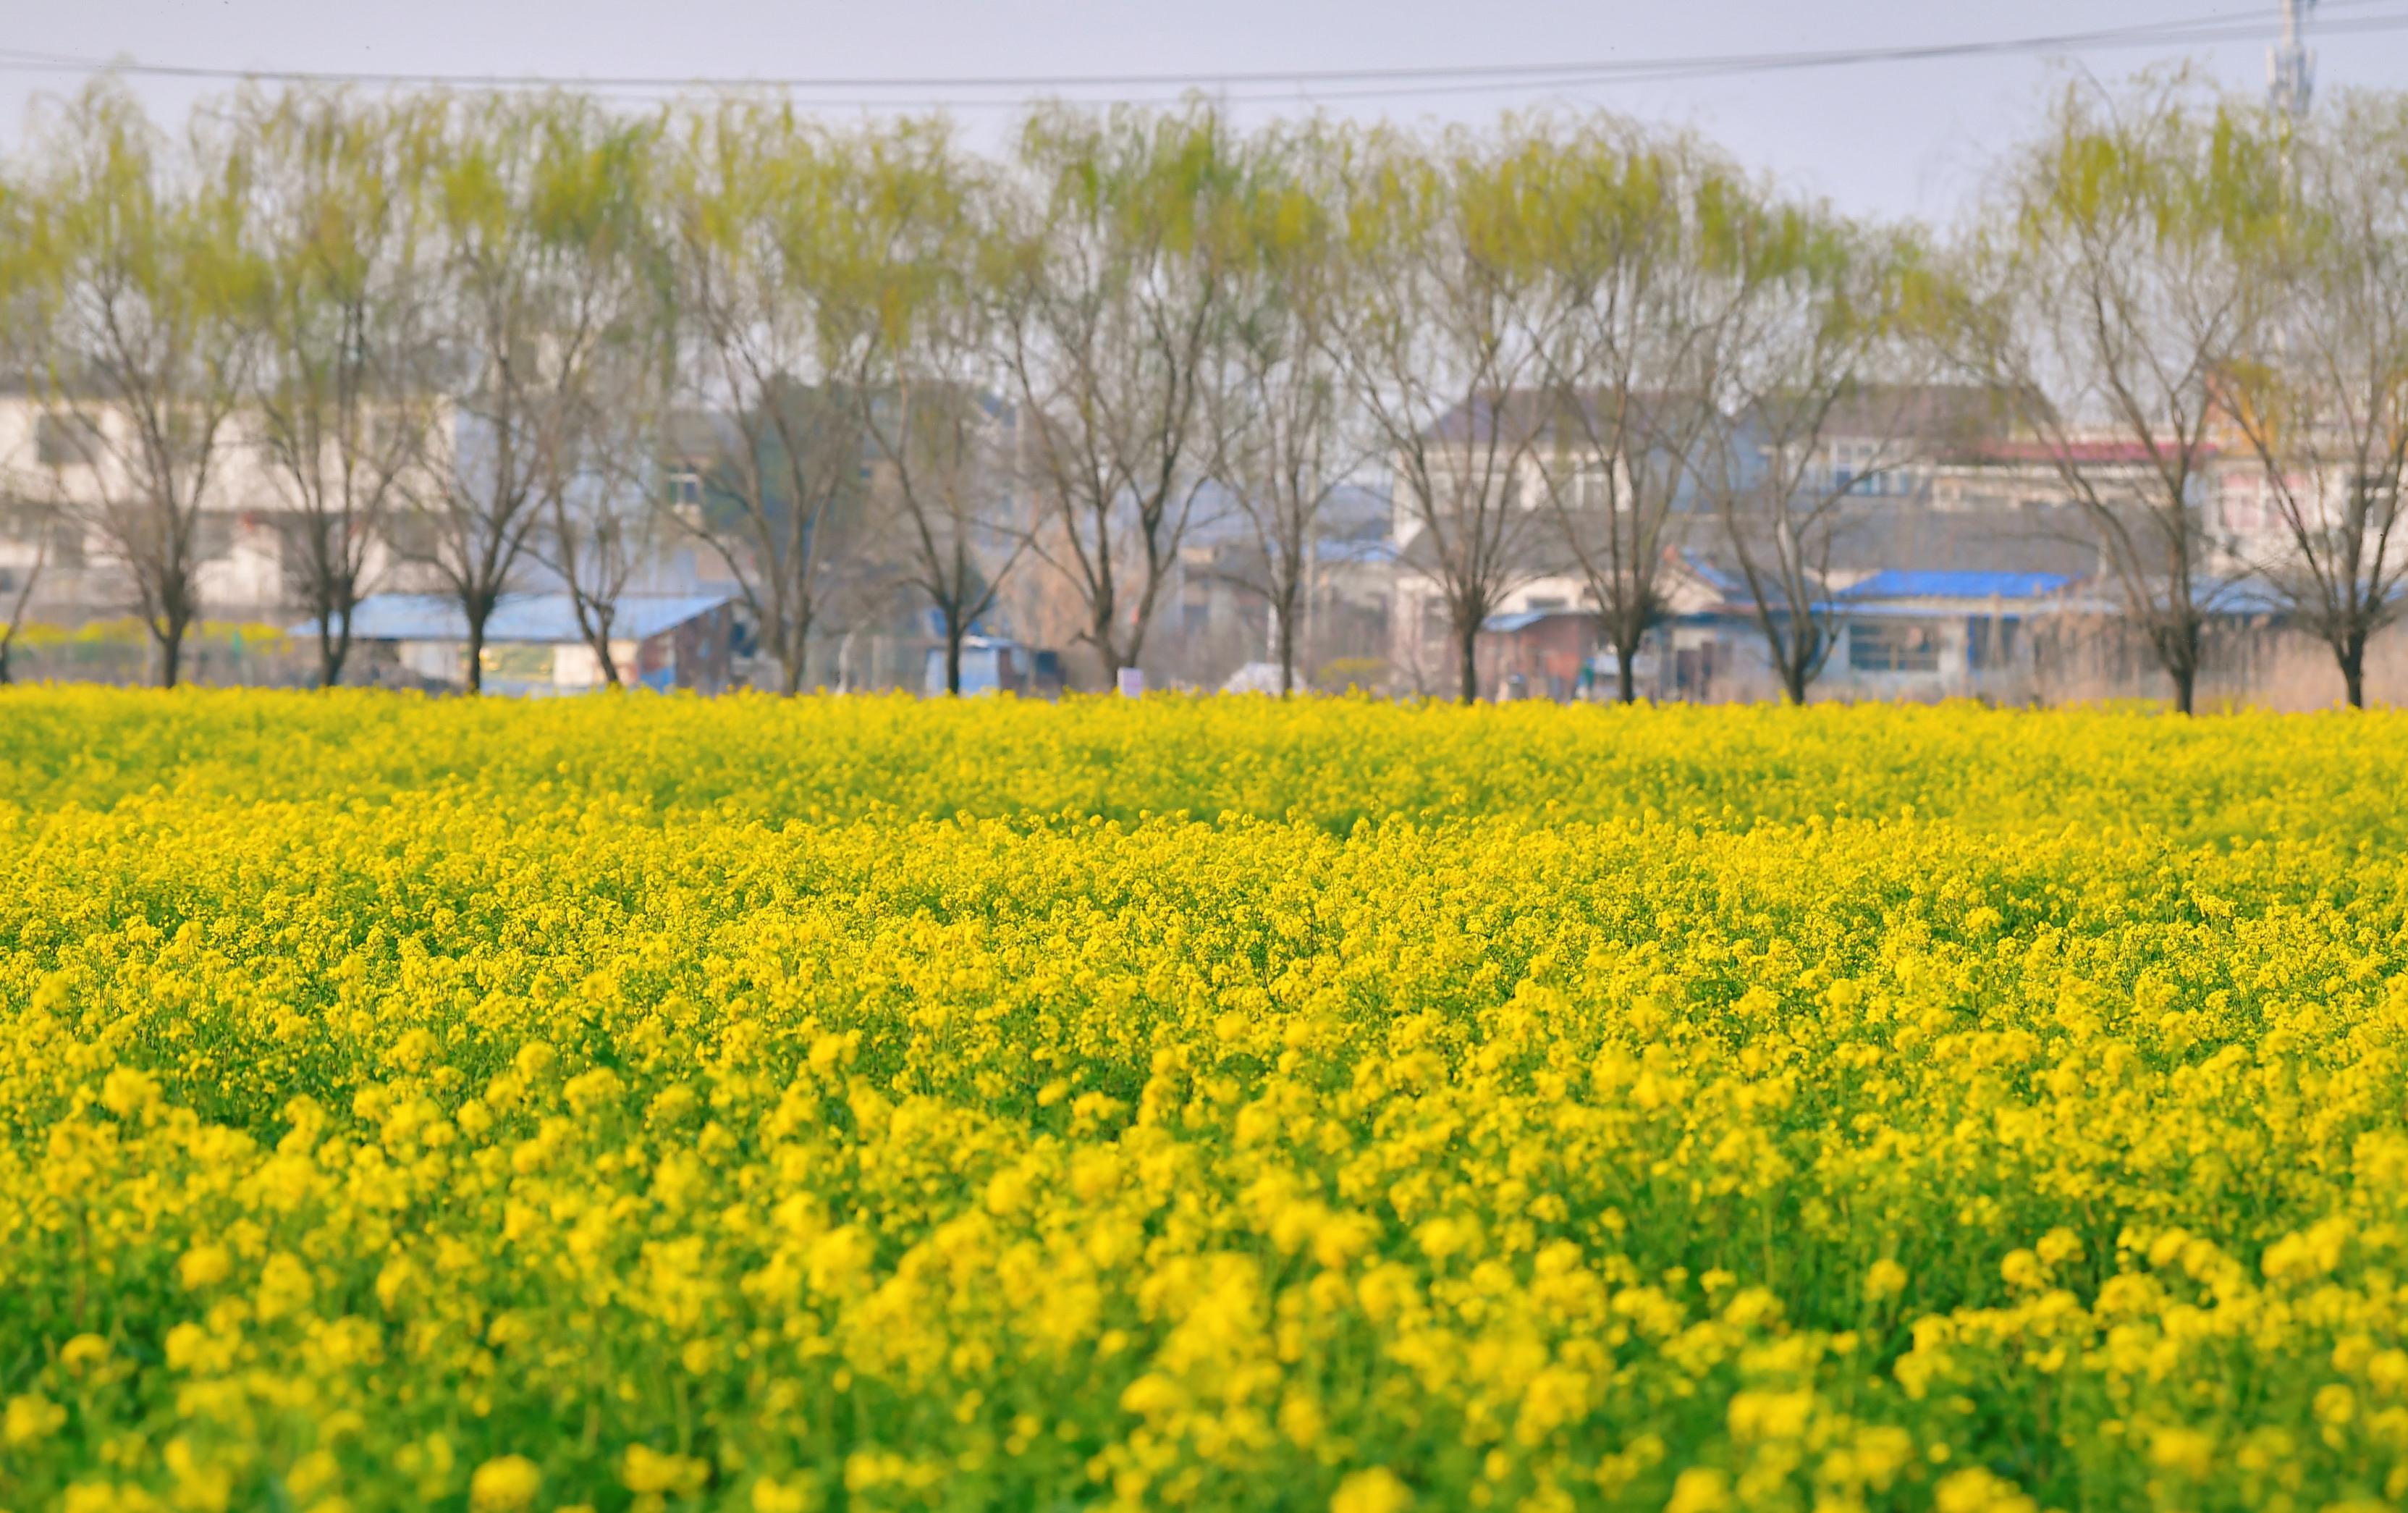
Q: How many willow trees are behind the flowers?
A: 14